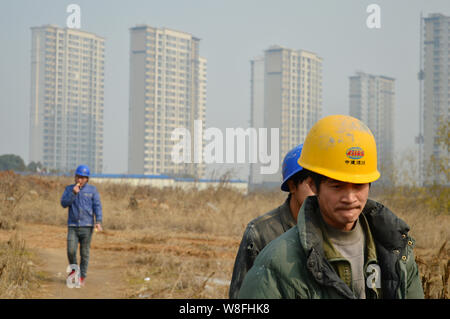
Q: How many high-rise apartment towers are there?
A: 5